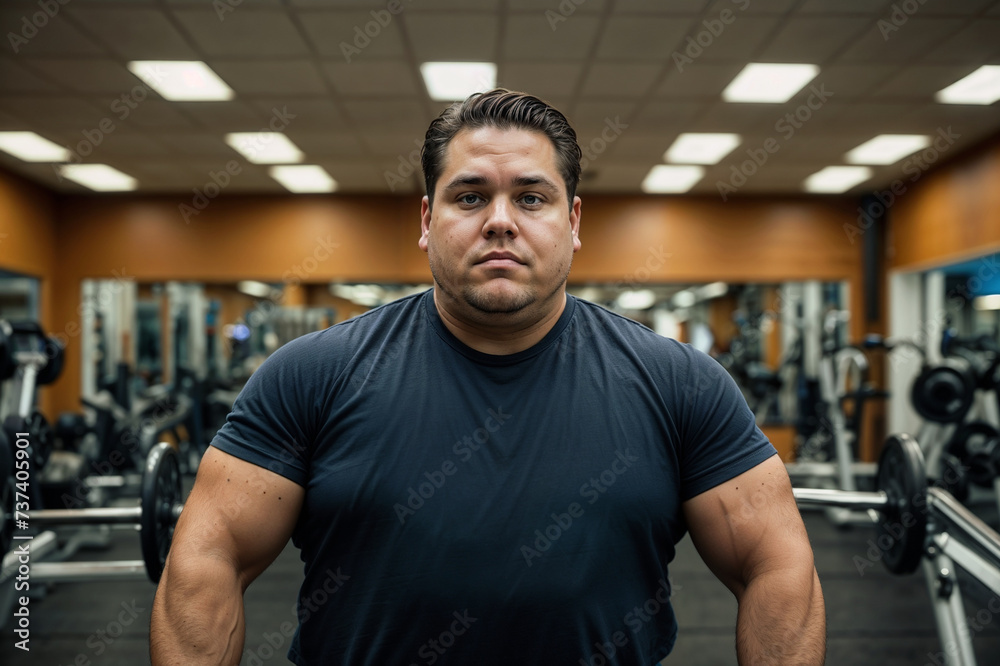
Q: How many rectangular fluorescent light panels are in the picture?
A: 12